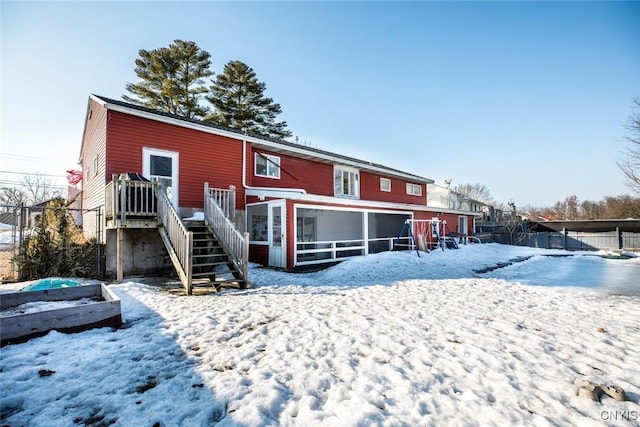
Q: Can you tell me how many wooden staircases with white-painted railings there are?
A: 1